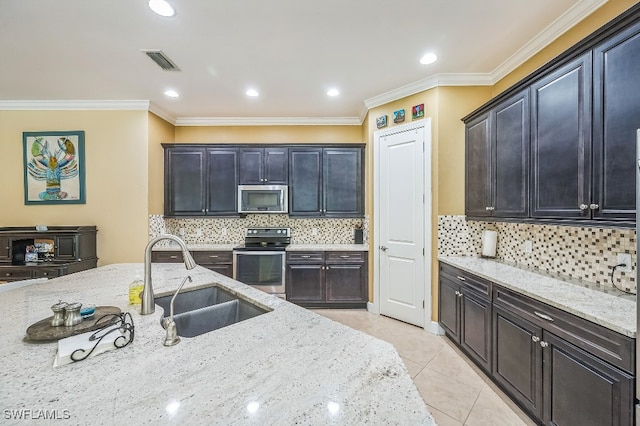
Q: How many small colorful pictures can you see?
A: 3